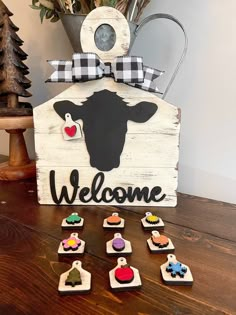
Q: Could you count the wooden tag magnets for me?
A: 10